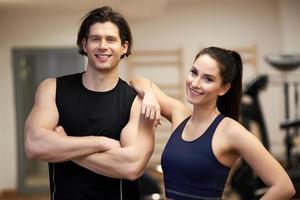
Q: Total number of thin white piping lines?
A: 2